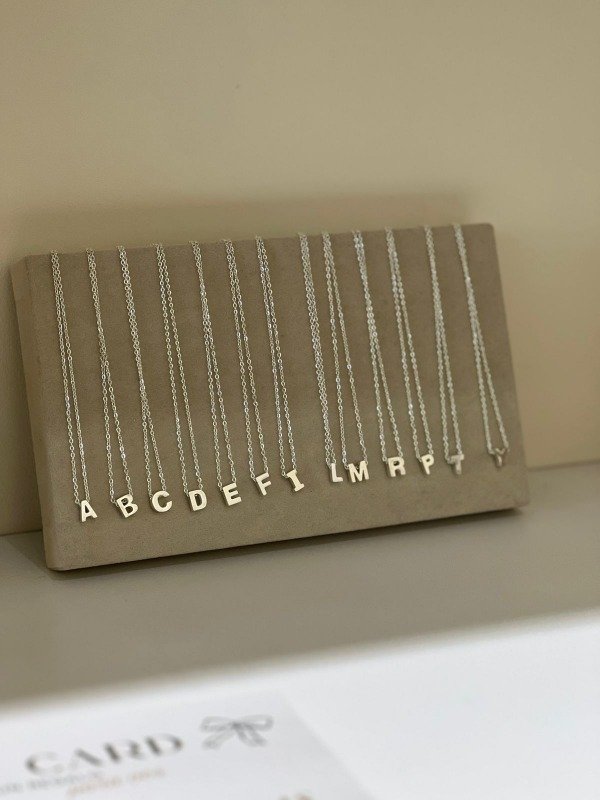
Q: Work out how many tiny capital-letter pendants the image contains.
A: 13